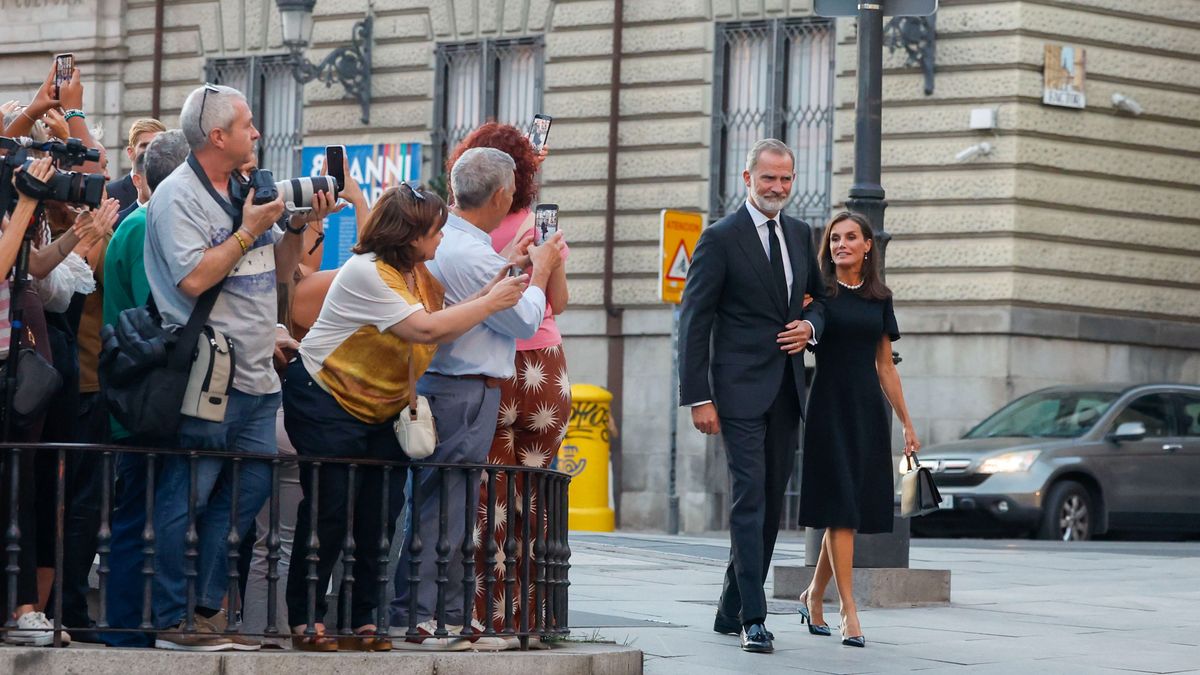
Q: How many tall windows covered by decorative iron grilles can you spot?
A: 3